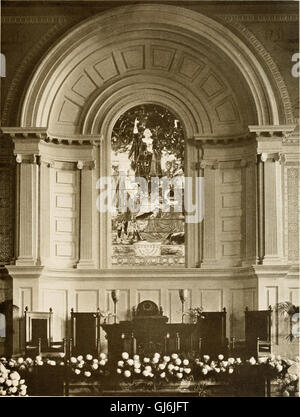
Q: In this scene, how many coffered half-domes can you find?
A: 1